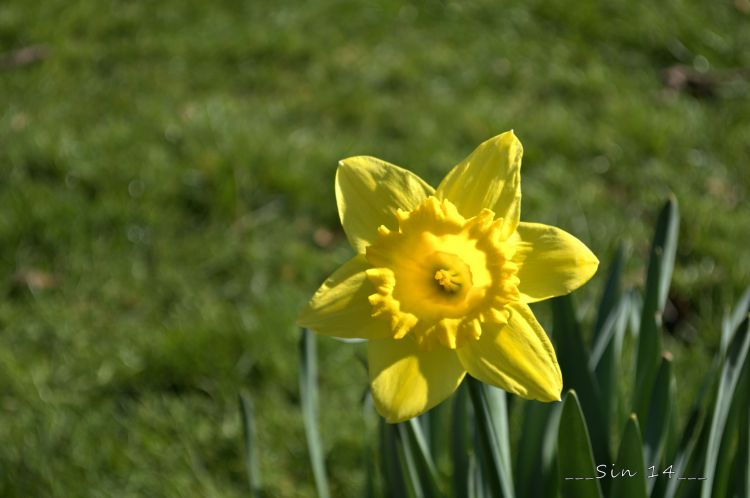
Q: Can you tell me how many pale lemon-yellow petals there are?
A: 6